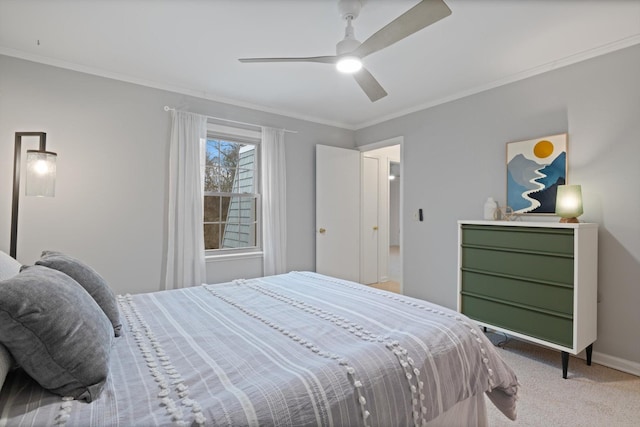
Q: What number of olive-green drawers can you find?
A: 4